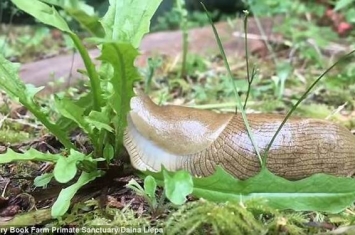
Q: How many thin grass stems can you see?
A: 3